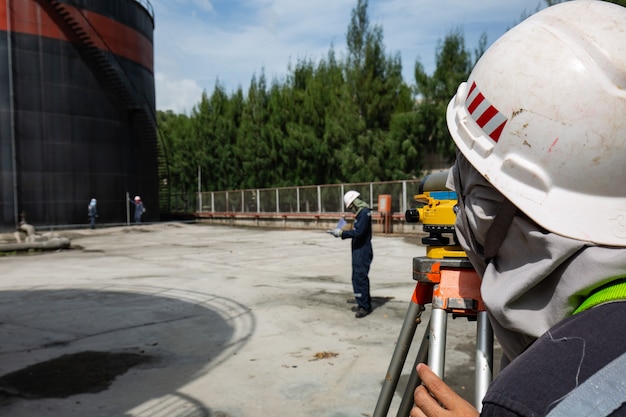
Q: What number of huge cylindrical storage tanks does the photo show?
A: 1